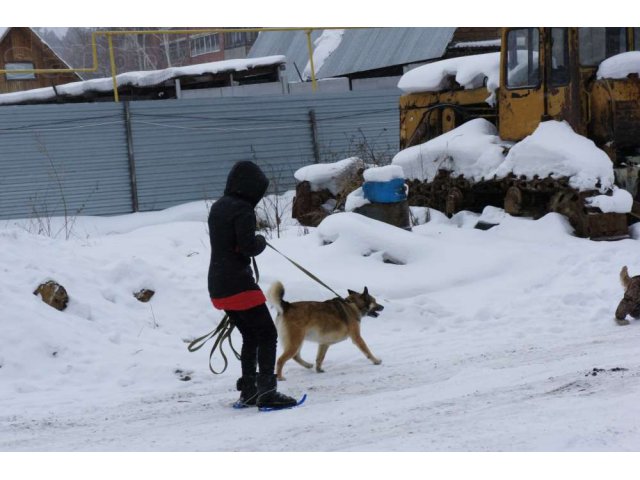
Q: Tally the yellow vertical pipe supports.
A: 2